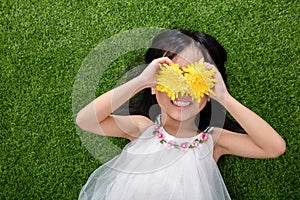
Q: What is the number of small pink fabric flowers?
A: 6